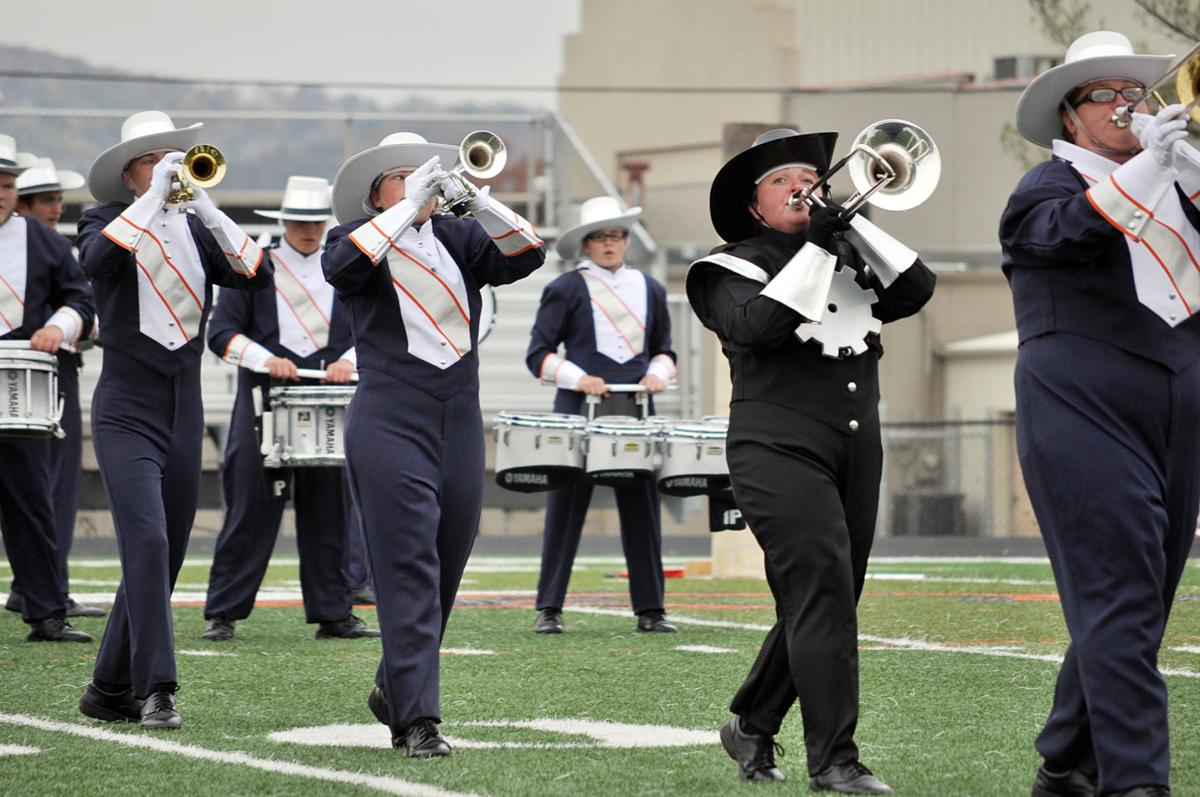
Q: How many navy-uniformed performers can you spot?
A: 7